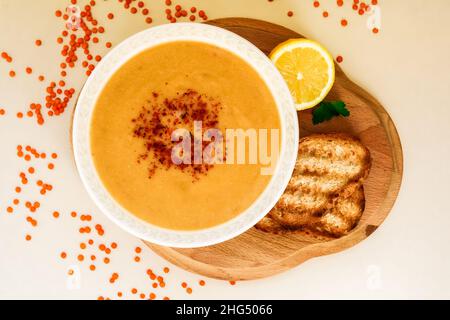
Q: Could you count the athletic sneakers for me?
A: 0